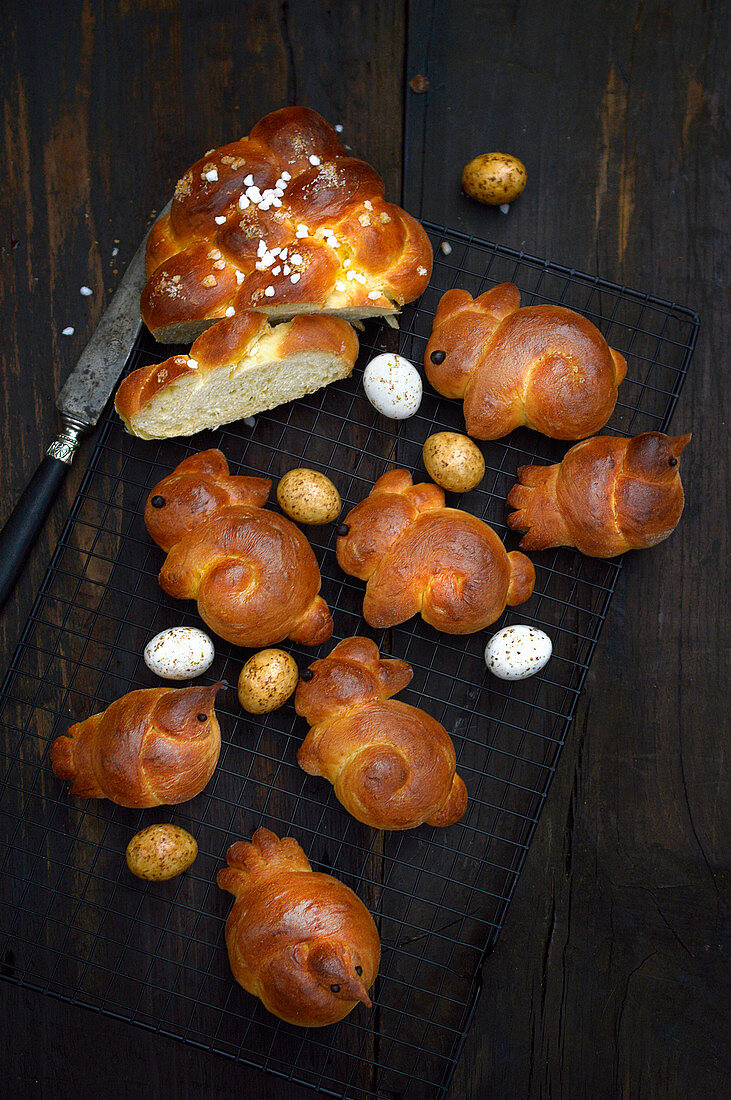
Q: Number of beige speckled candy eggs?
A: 5